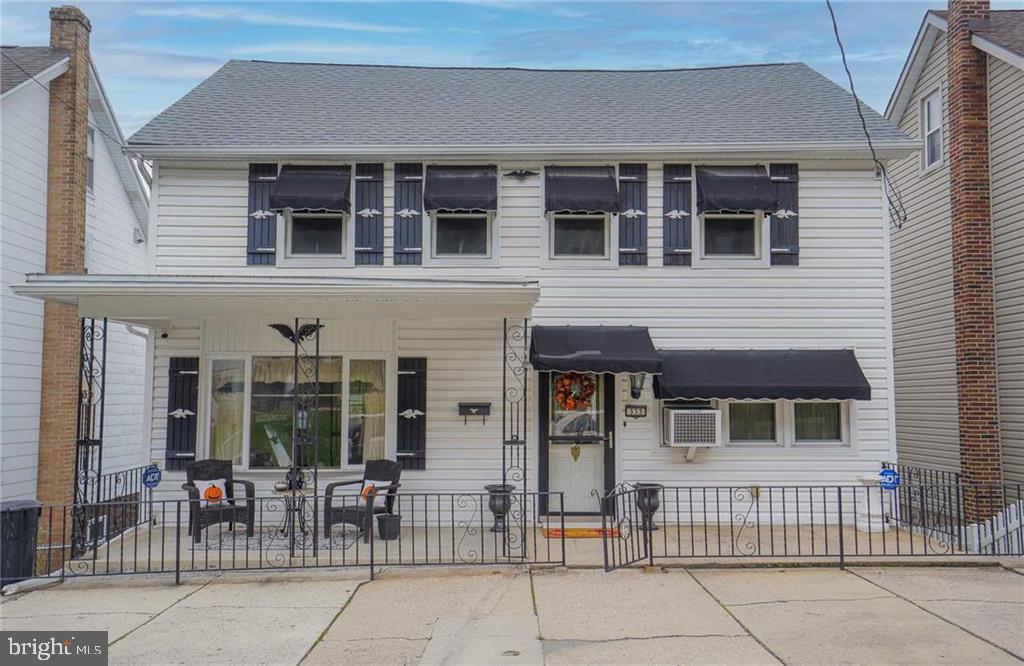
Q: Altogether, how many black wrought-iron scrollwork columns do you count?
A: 3